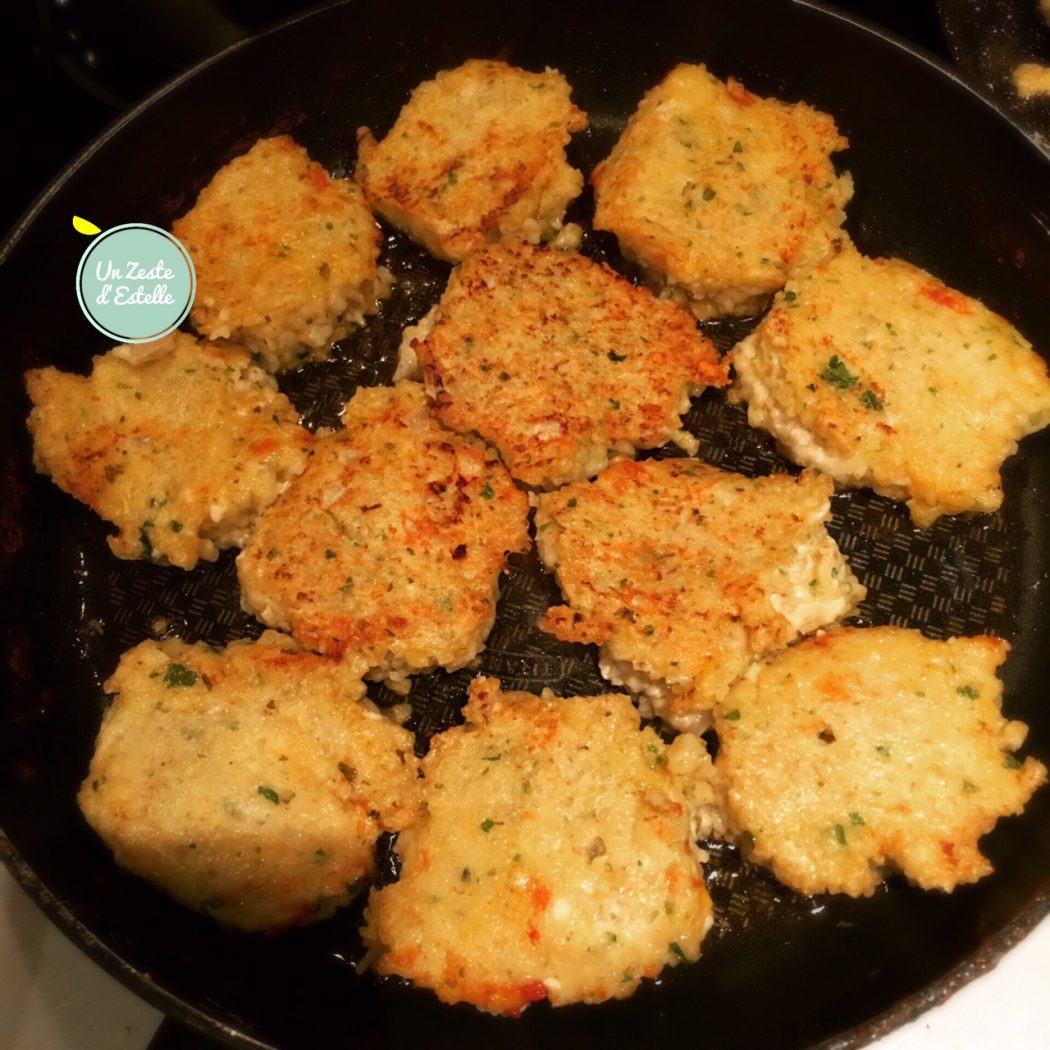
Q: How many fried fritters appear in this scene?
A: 11